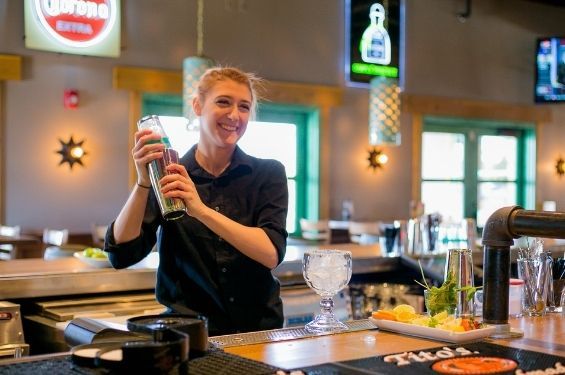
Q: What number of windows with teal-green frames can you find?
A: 2